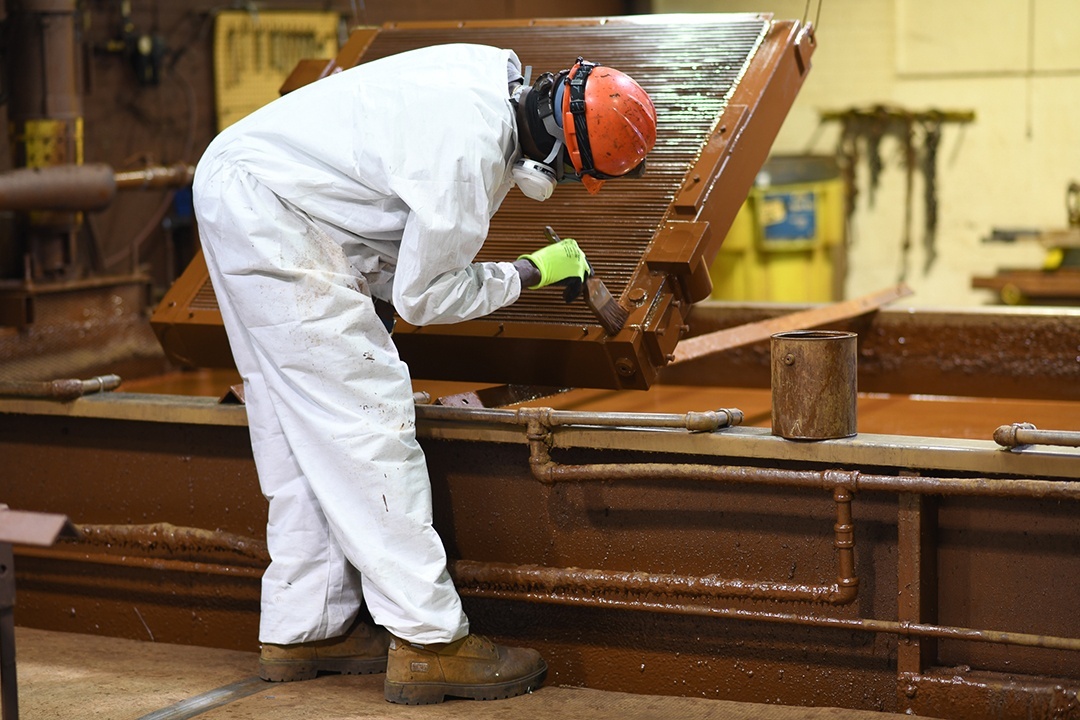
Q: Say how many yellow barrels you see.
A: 1